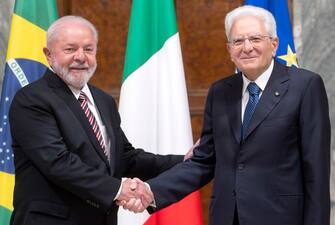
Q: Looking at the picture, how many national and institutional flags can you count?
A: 3